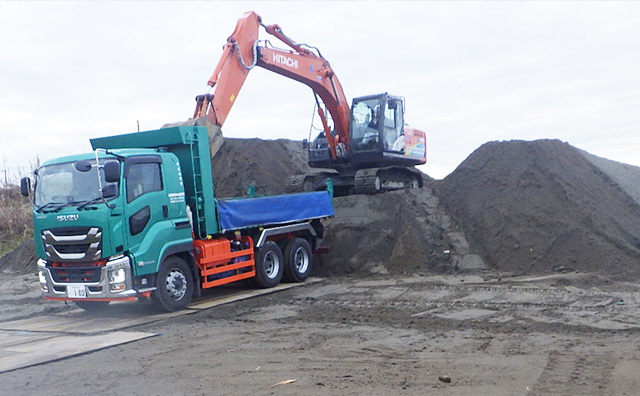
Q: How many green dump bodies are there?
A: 1